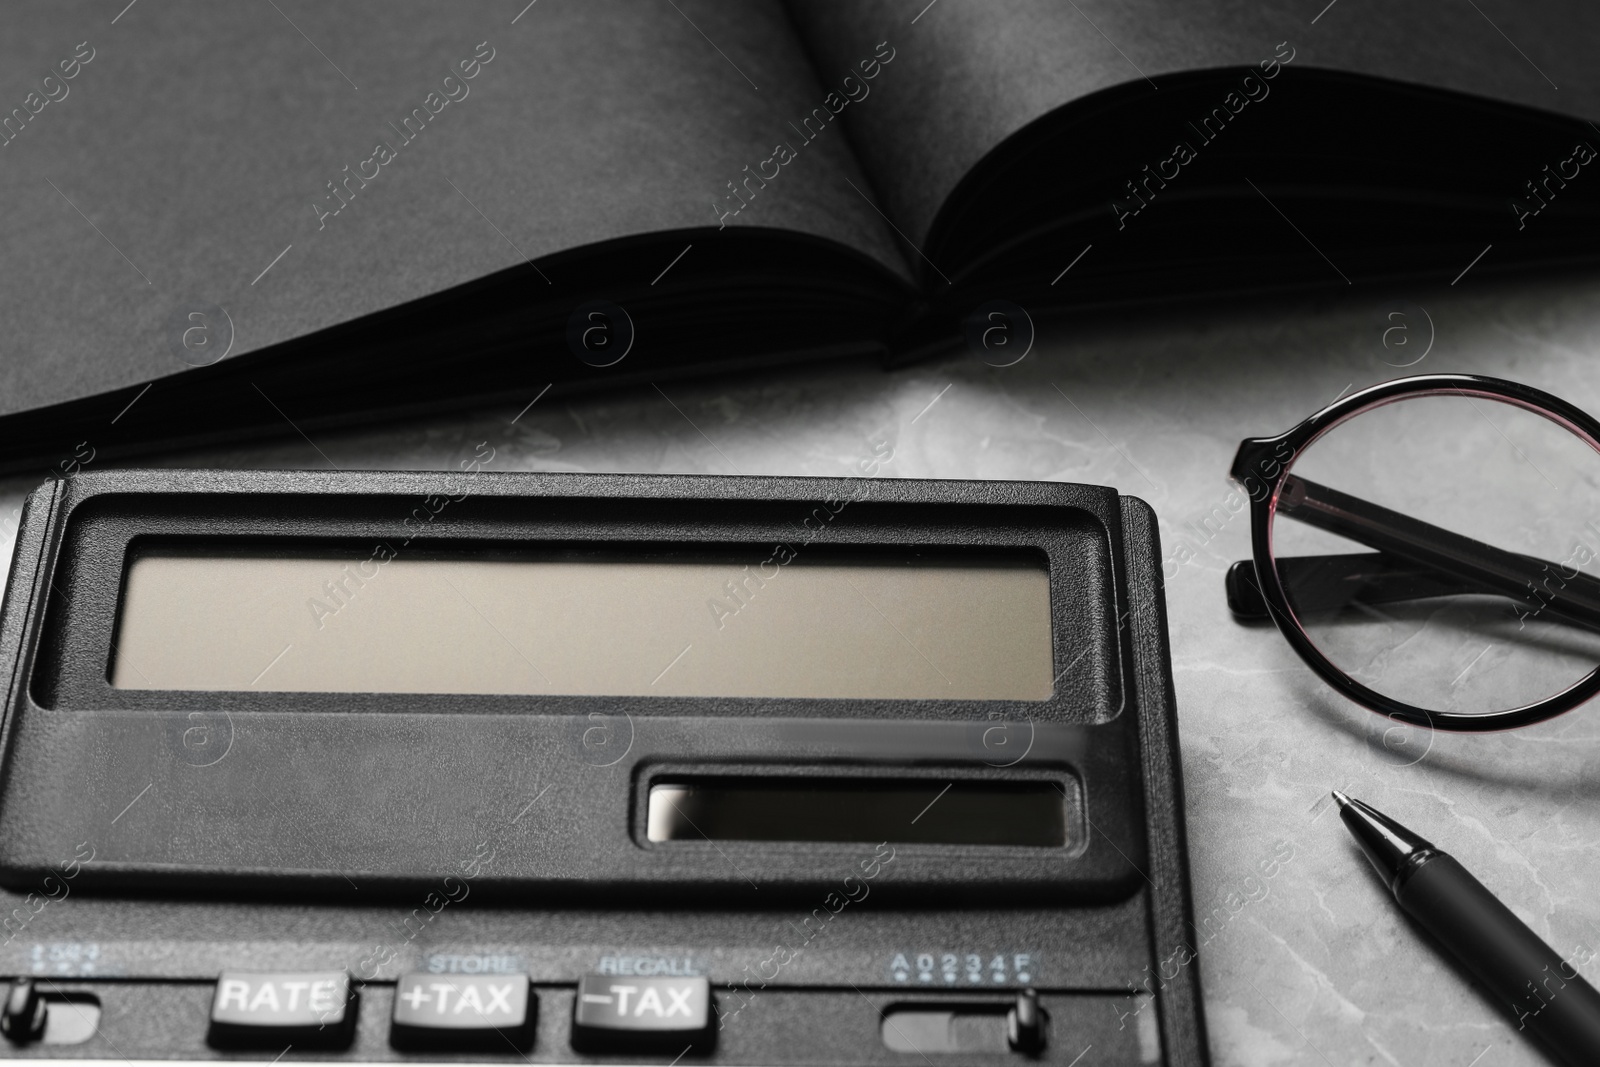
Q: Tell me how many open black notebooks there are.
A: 1